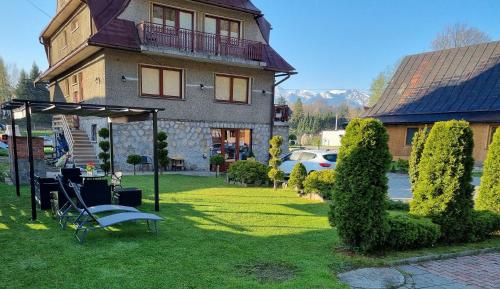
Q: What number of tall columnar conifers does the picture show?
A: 4